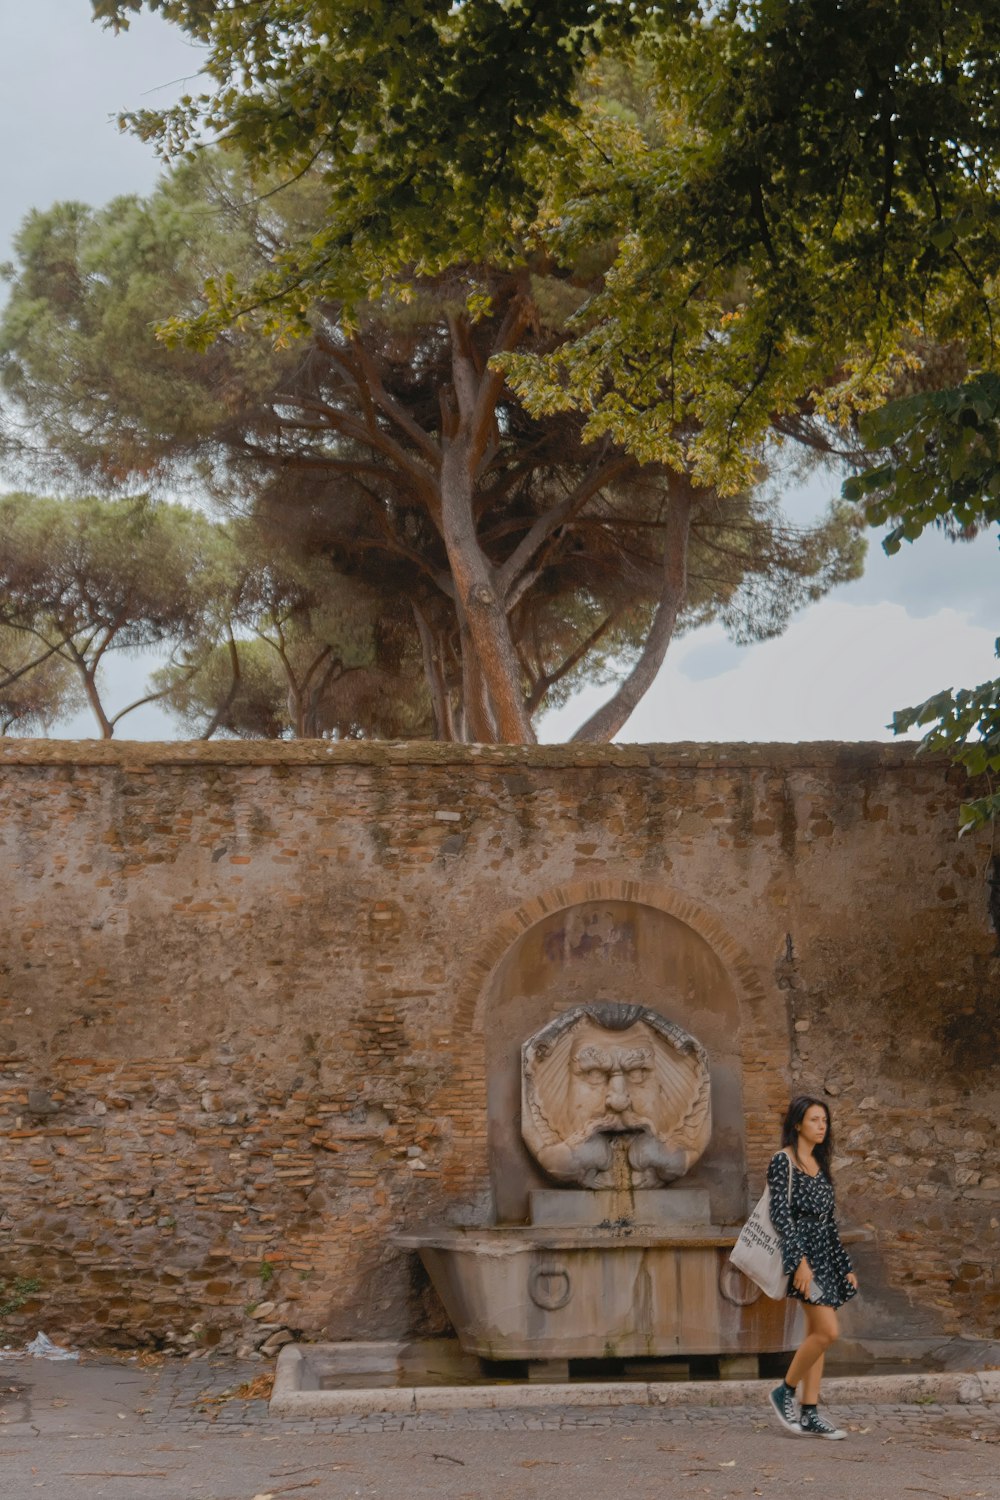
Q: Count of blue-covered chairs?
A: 0